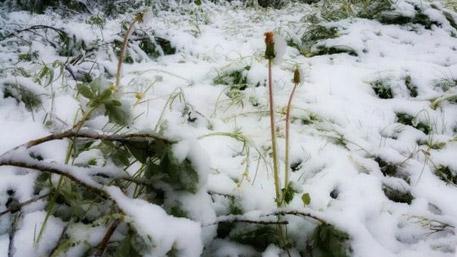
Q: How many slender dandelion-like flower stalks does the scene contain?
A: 3